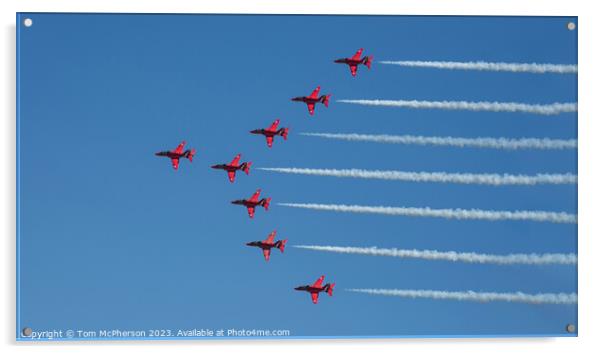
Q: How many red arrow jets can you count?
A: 8